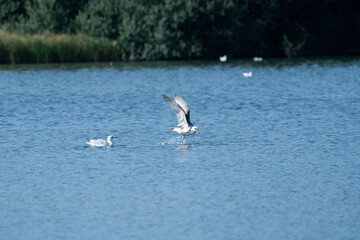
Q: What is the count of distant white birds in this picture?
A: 3